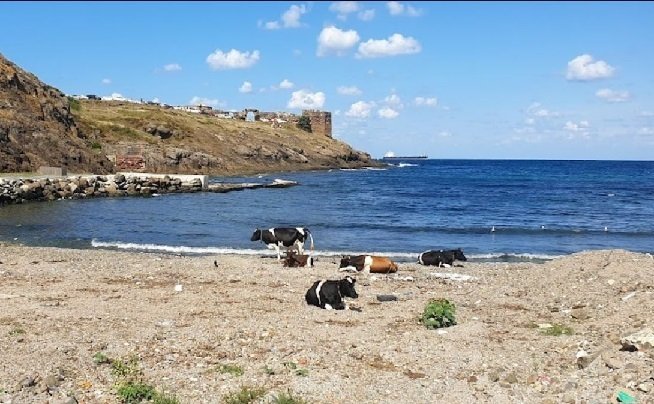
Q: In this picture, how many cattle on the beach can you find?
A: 5